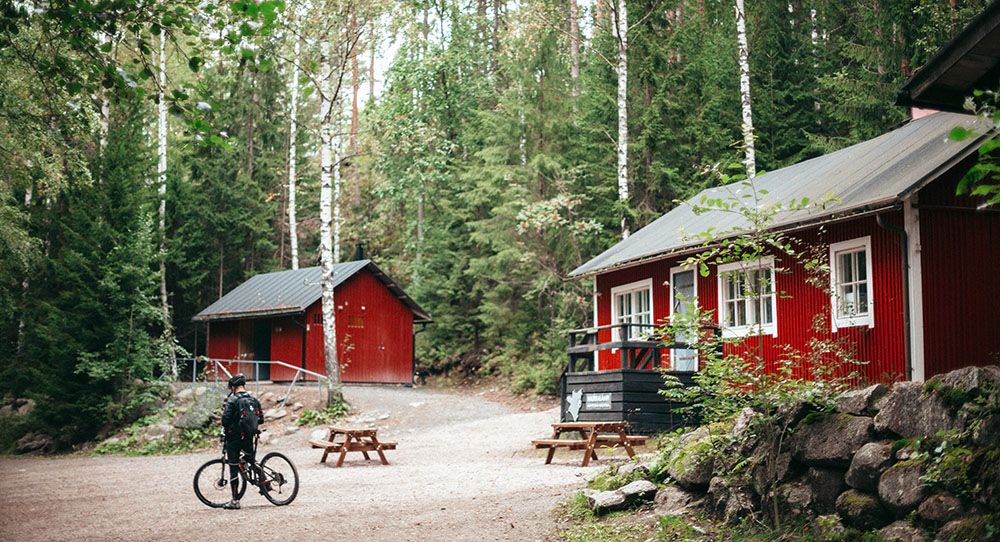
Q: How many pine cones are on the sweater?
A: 0